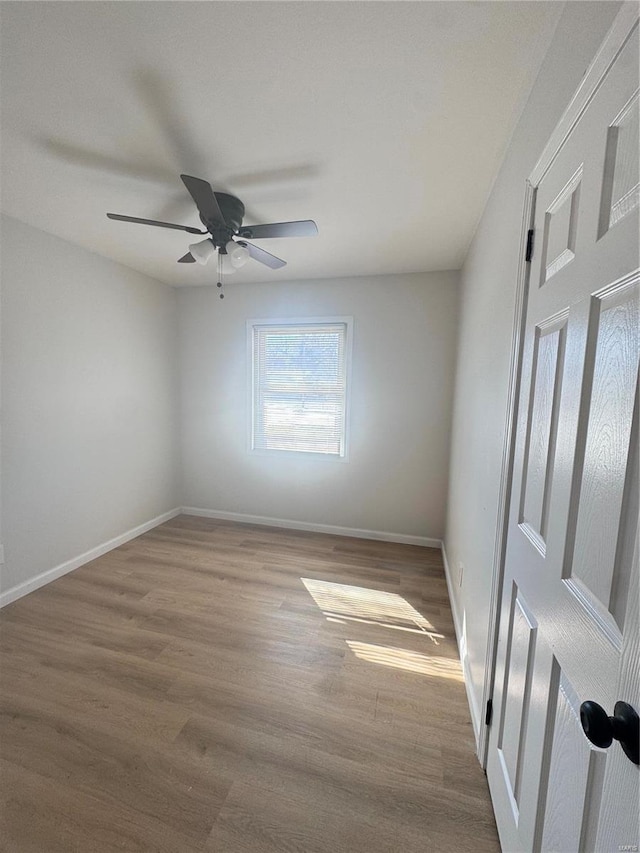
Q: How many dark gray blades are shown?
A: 5